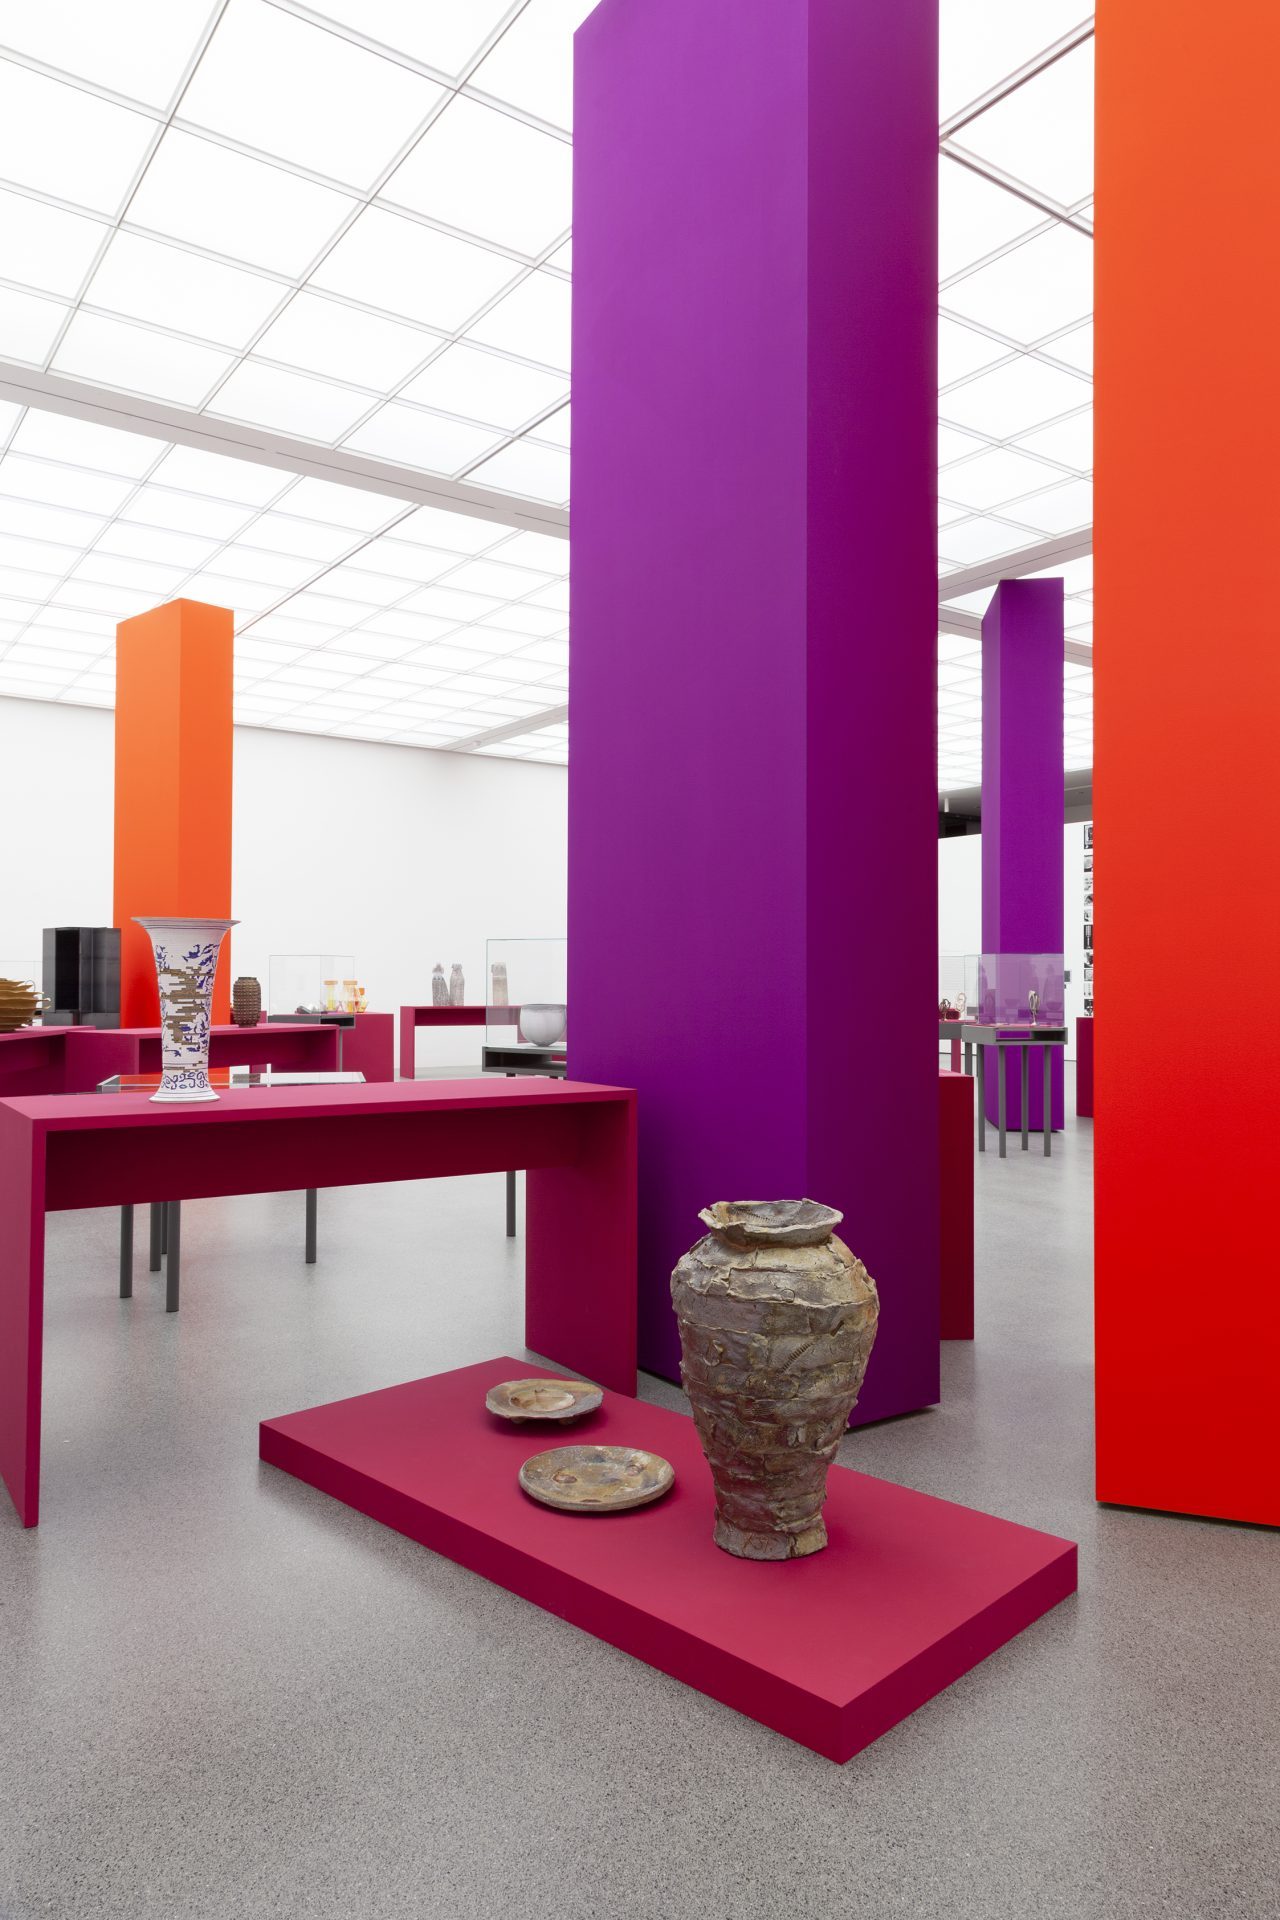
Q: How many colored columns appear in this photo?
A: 4